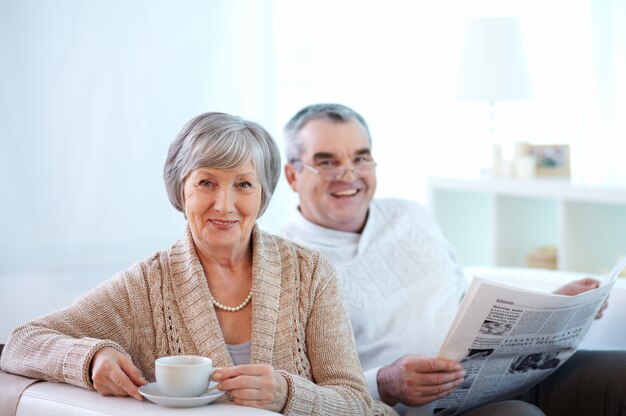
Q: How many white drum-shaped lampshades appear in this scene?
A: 1